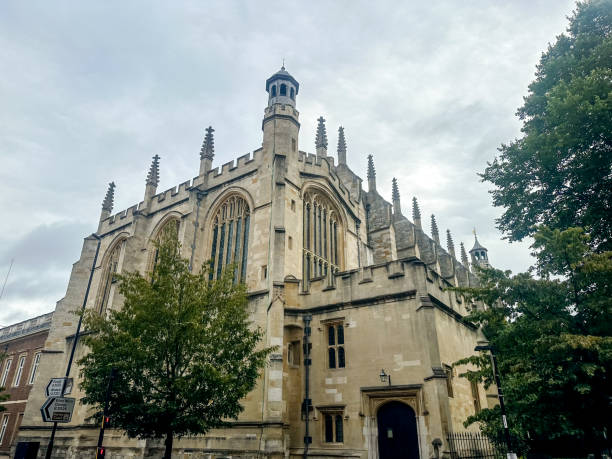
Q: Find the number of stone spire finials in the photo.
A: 11